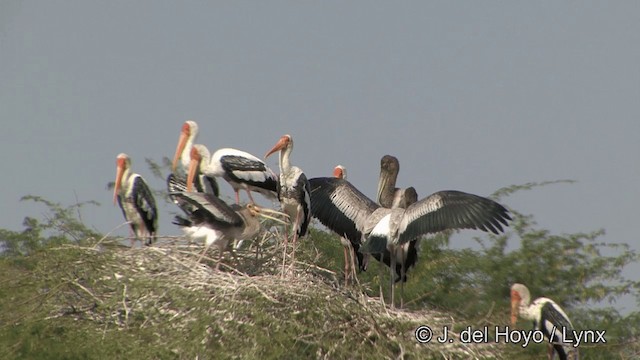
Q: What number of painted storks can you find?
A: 9